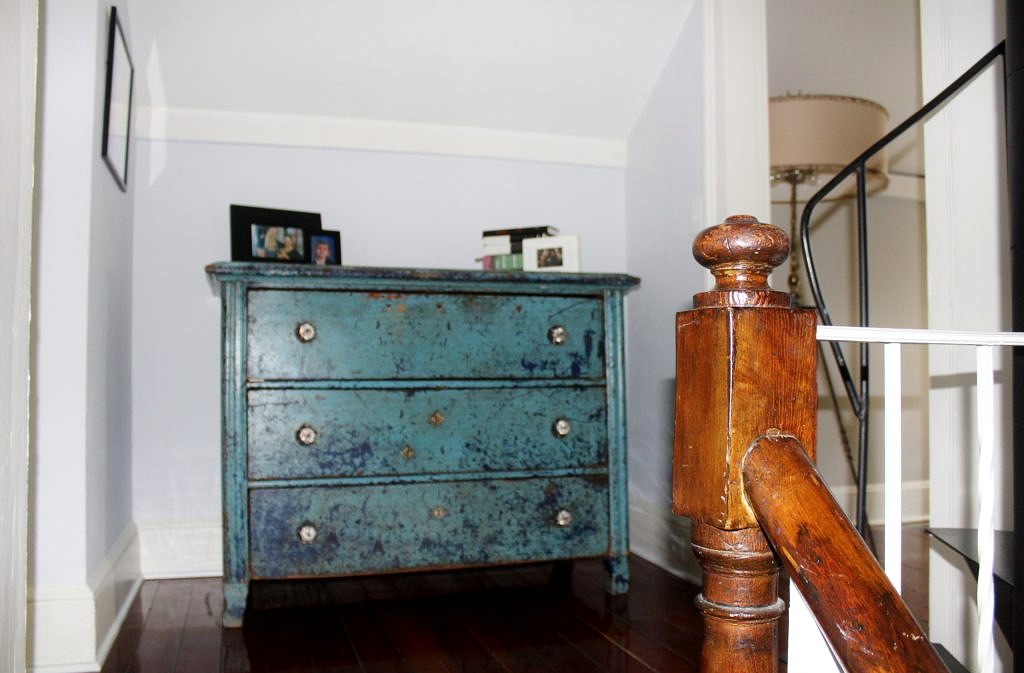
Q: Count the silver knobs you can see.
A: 6